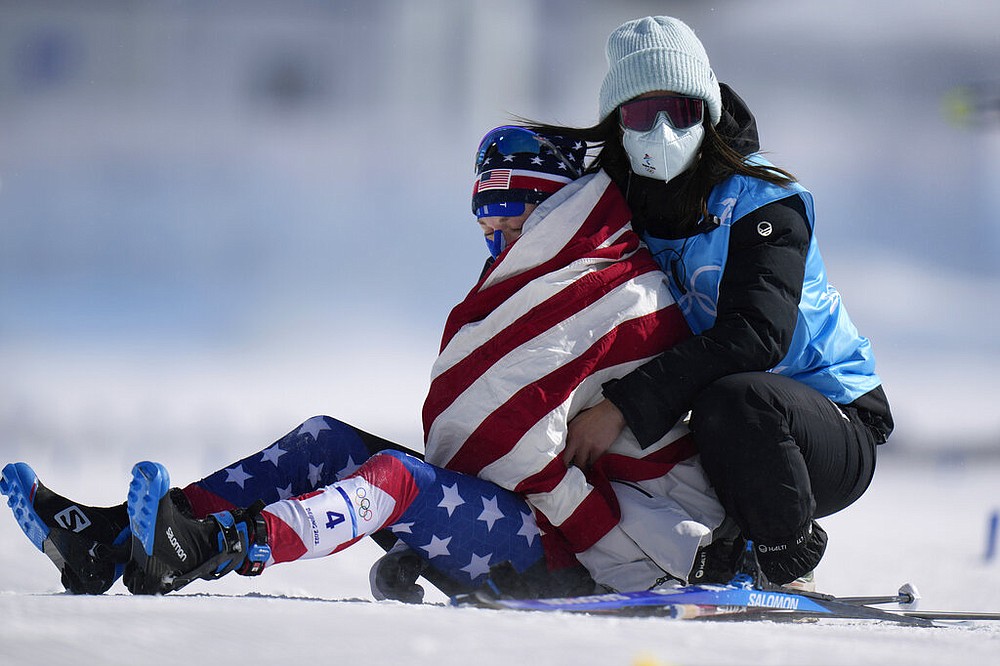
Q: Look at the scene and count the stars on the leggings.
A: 12